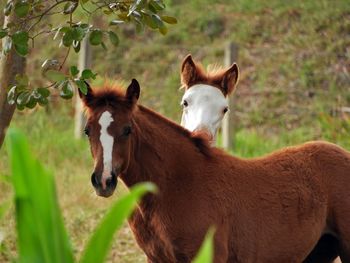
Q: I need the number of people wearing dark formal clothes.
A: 0